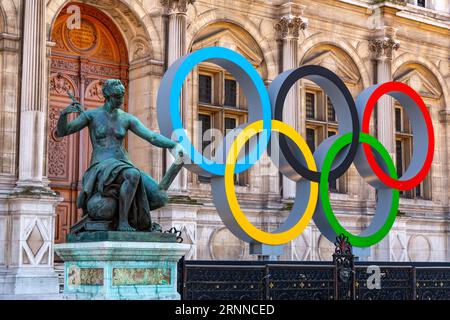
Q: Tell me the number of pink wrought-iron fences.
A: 0